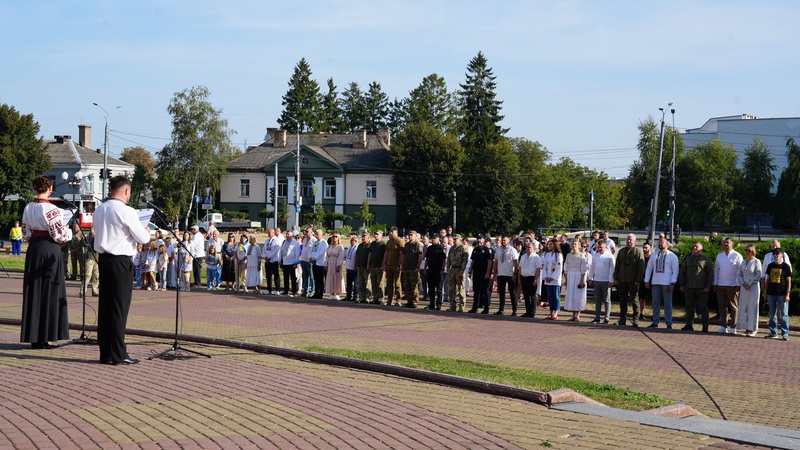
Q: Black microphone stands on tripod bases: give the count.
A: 2